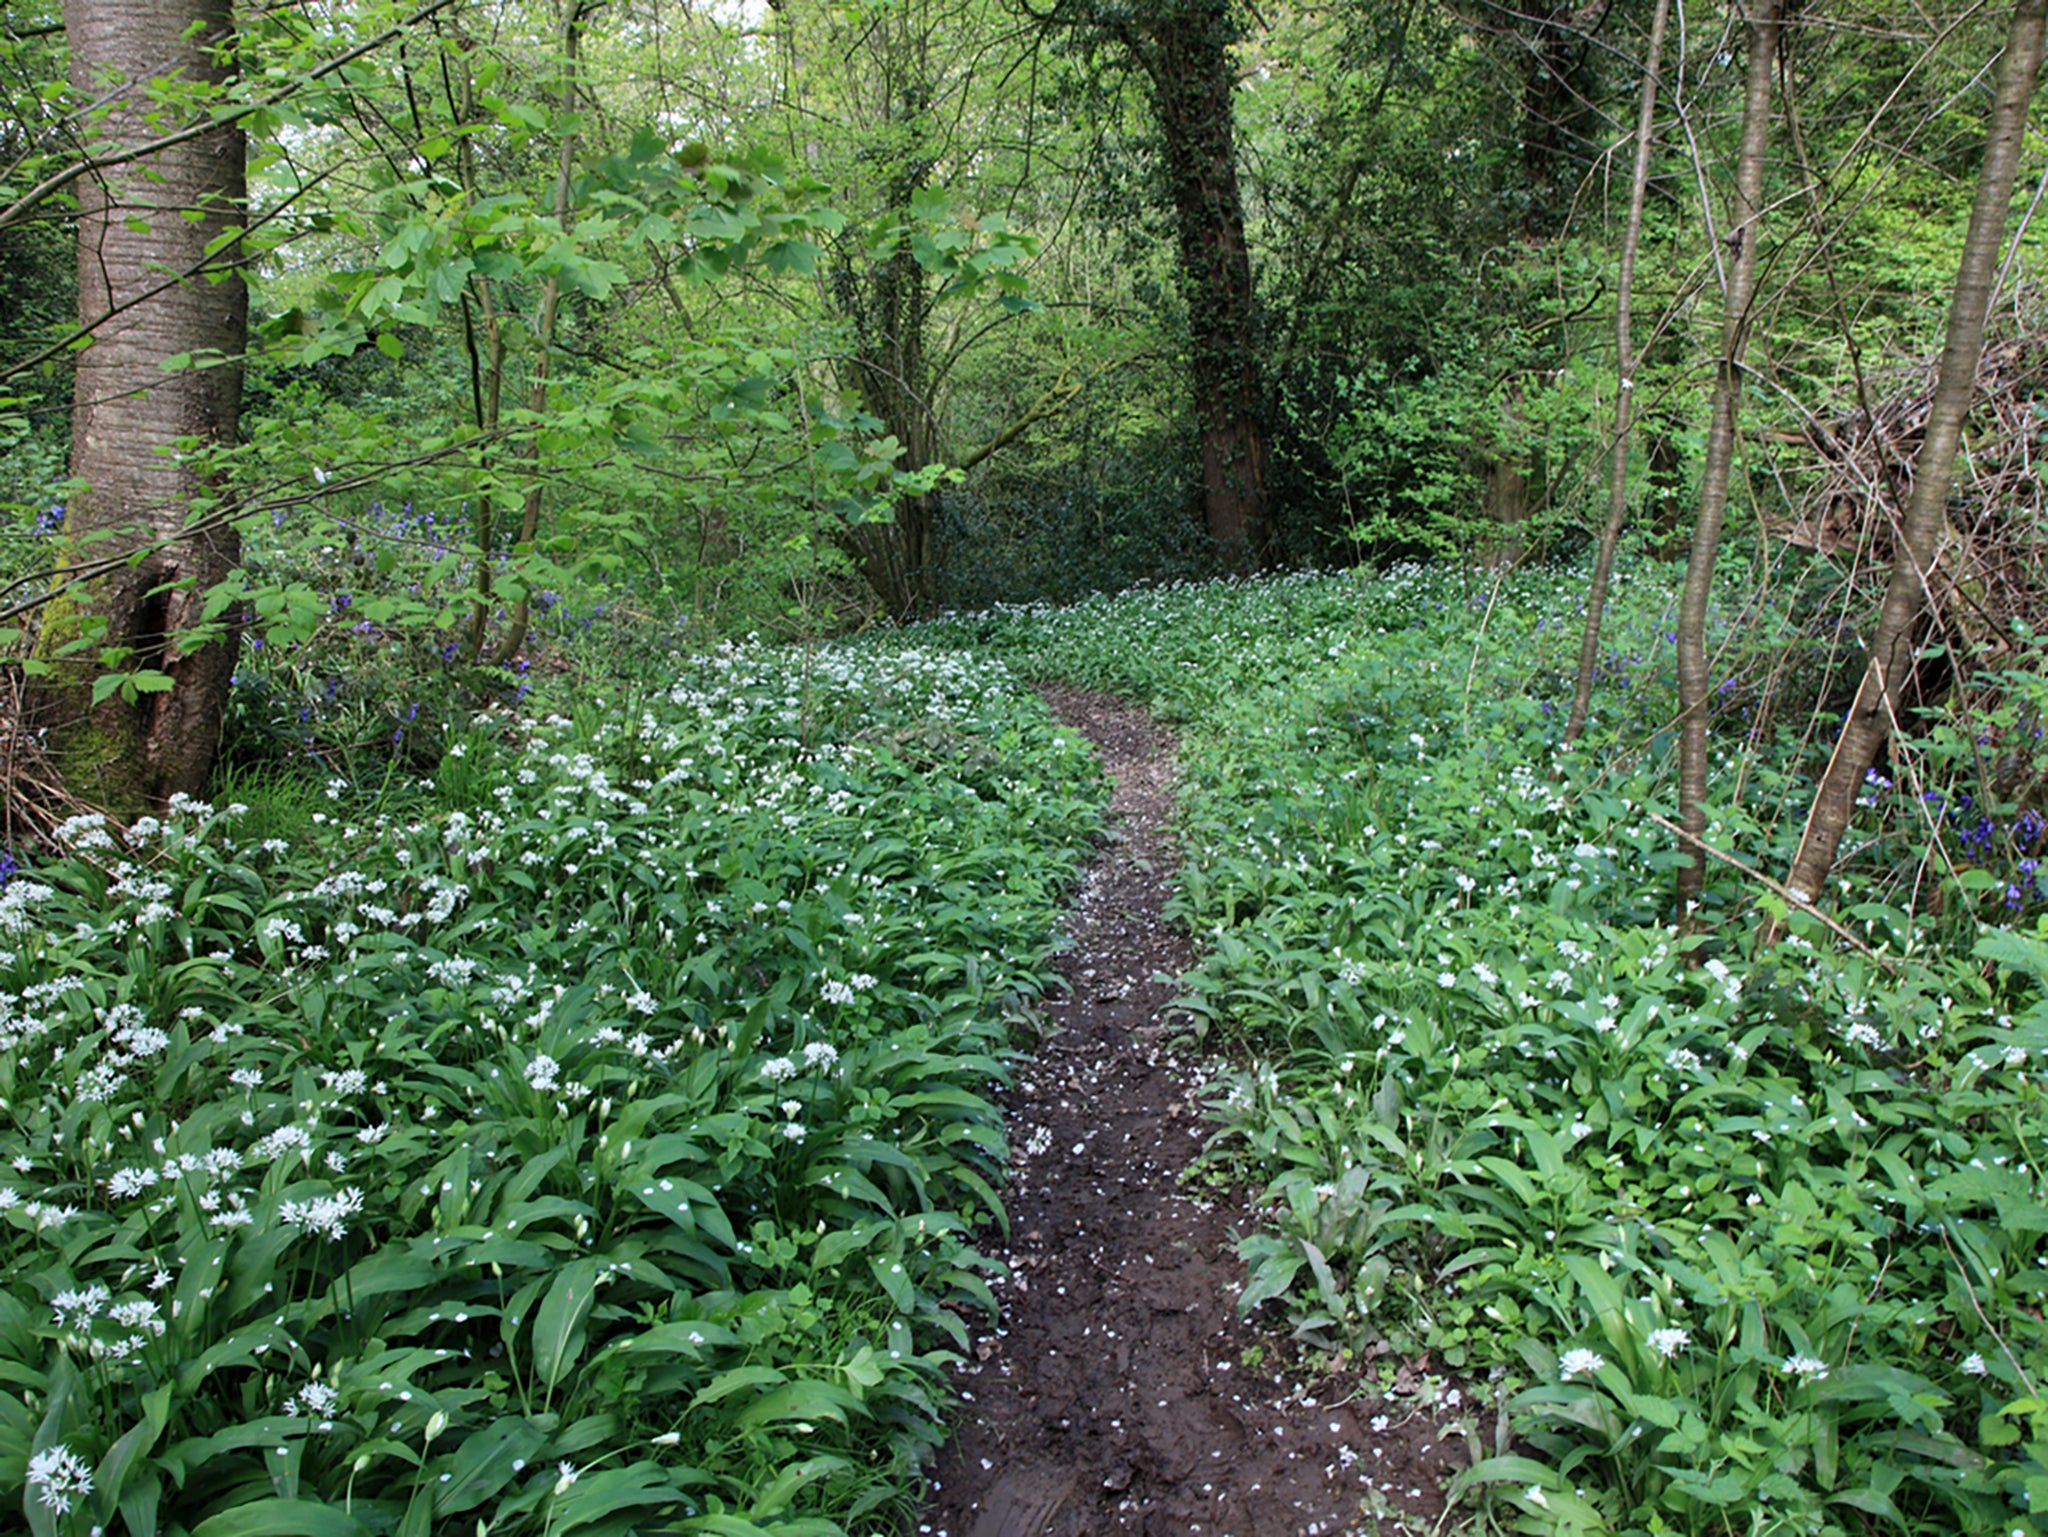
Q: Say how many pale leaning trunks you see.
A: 3